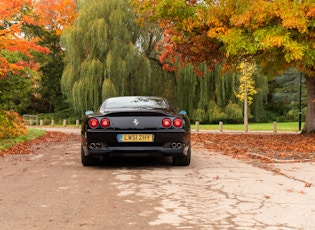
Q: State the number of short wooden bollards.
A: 8